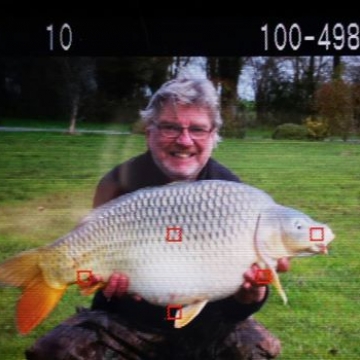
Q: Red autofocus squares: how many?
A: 5